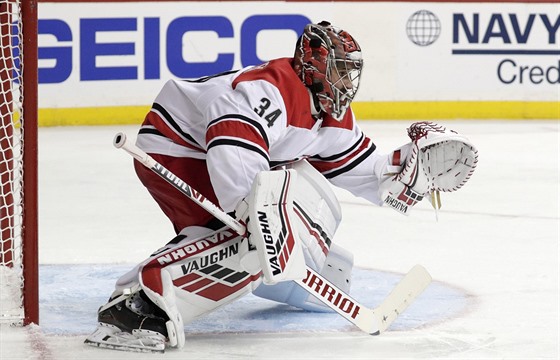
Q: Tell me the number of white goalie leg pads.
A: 2